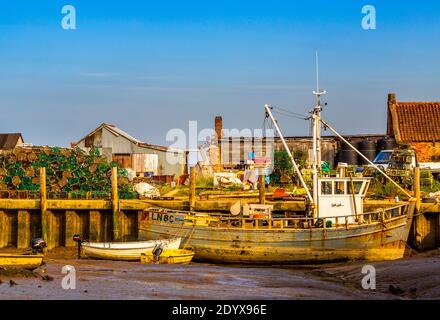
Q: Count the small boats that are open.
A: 3